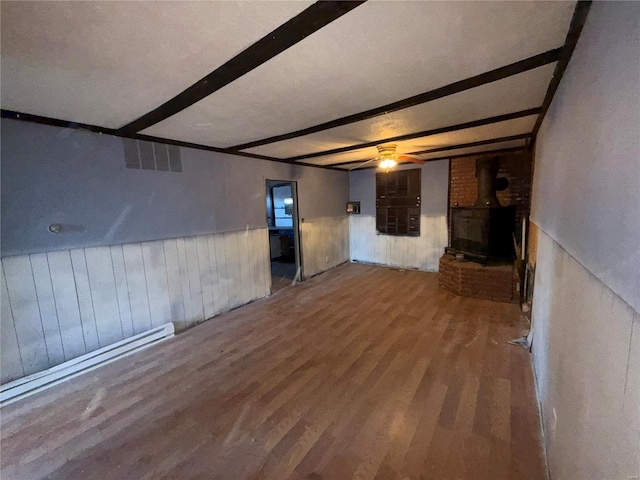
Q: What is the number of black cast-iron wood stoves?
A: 1